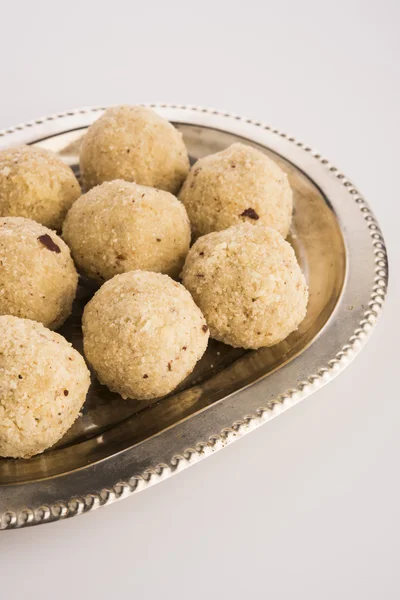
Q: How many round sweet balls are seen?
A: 8